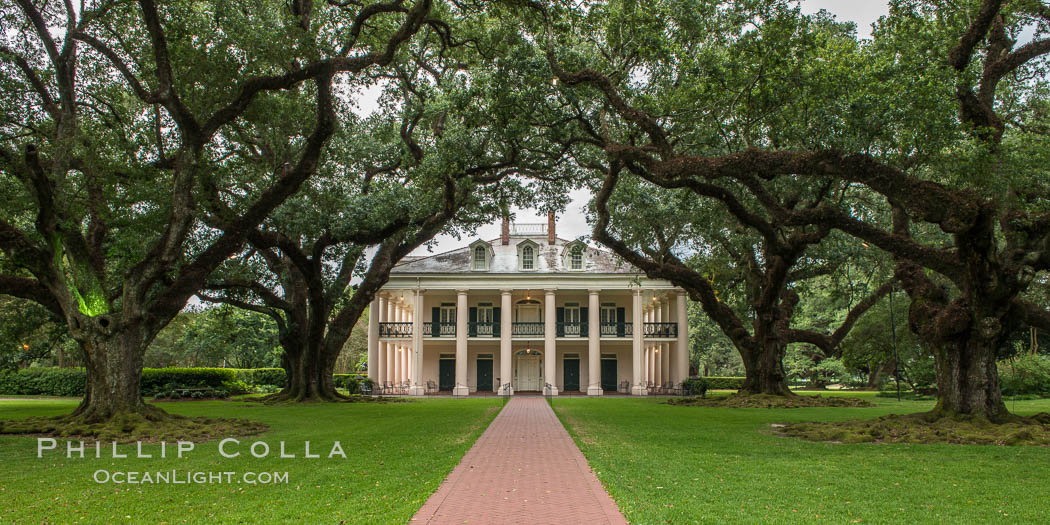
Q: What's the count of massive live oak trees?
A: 4